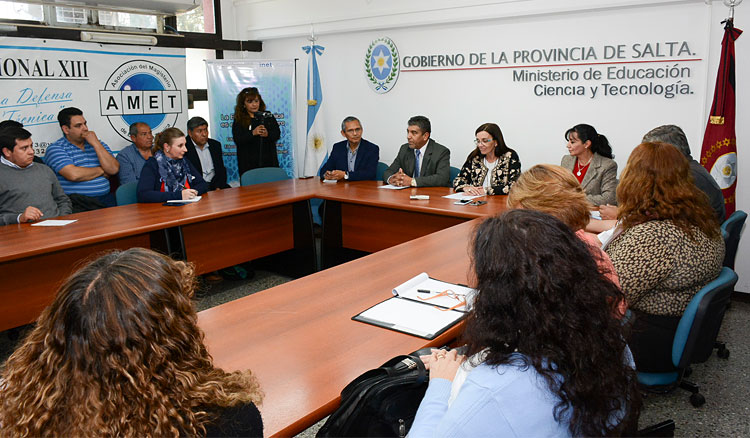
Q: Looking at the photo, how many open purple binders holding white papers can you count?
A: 0